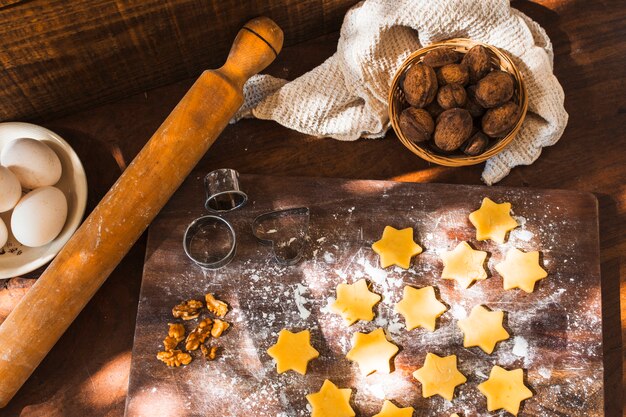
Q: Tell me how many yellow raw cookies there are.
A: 13